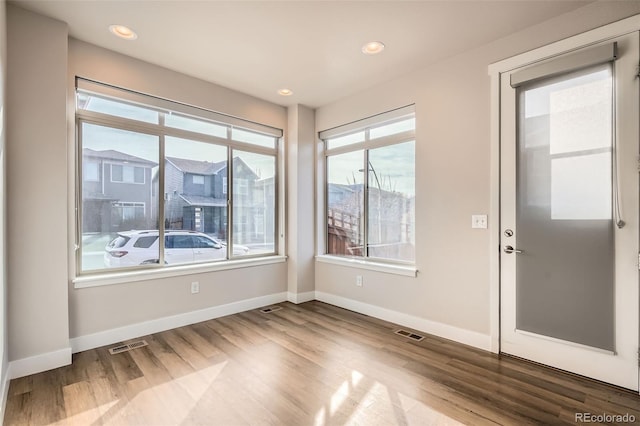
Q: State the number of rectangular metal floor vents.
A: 3